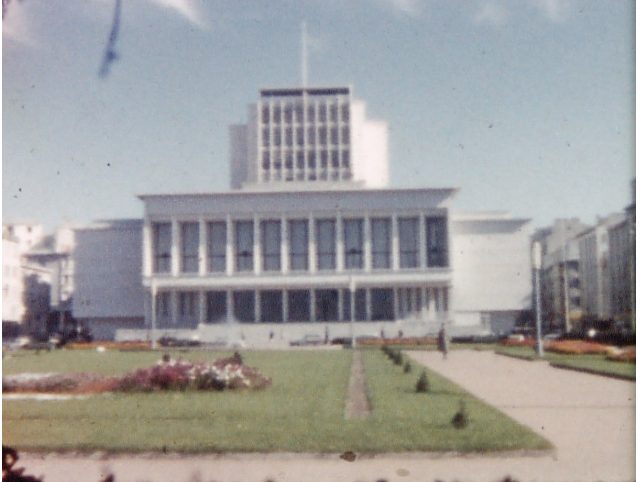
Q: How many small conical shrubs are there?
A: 6